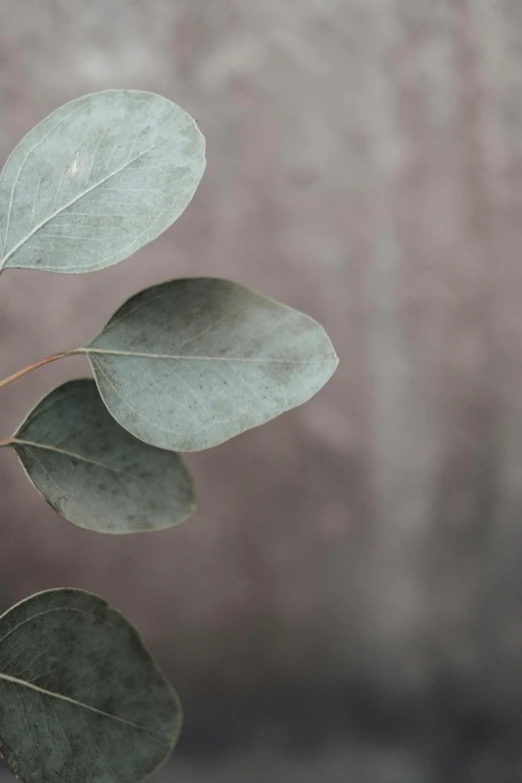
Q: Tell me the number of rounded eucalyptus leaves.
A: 4